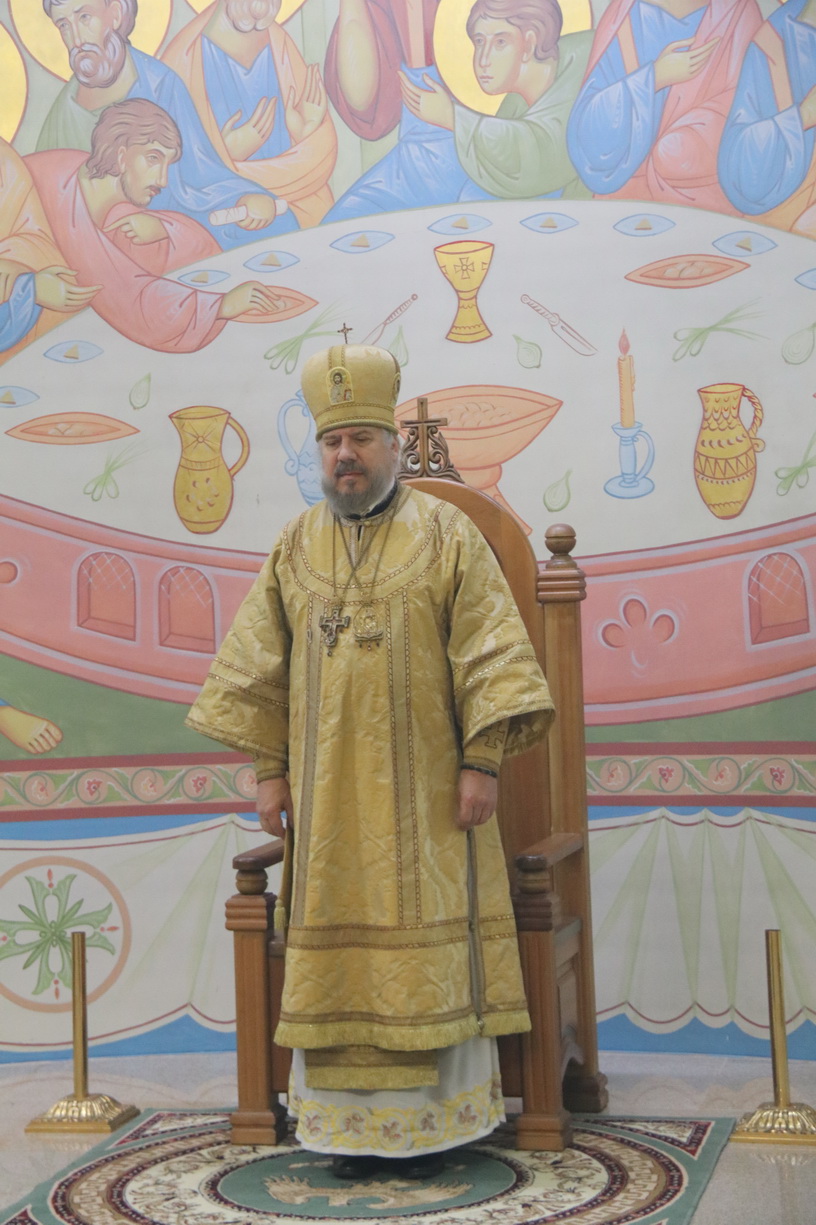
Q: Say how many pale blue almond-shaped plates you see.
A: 10